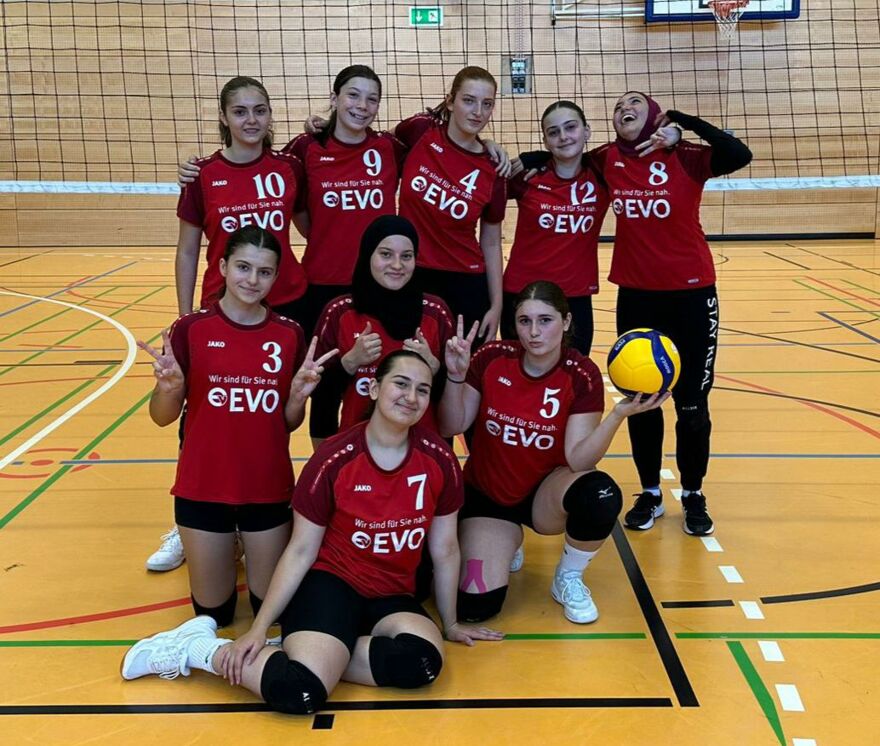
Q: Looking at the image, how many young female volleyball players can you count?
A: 9